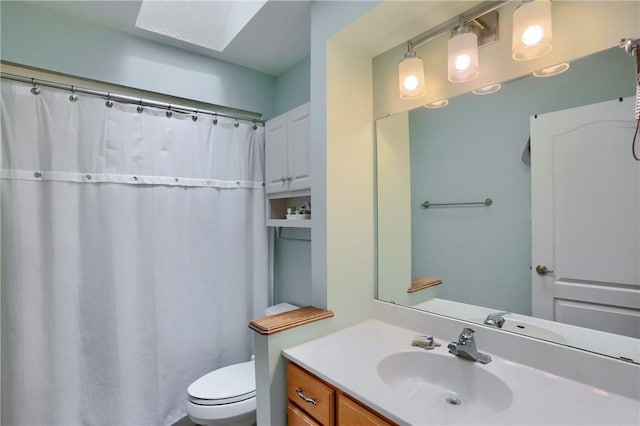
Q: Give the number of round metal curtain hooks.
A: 9